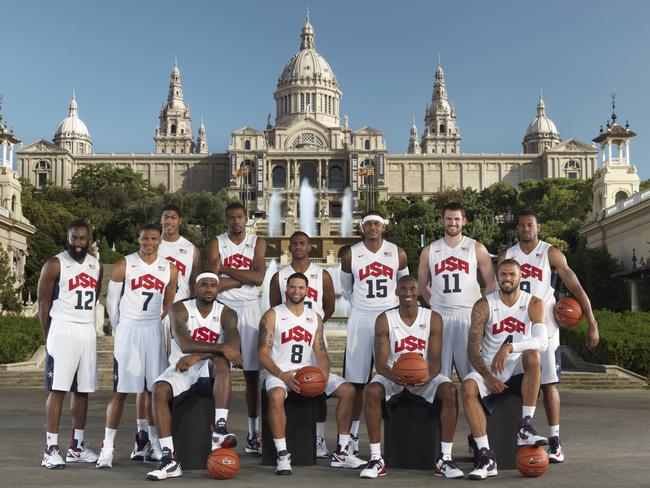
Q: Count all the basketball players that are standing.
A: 8